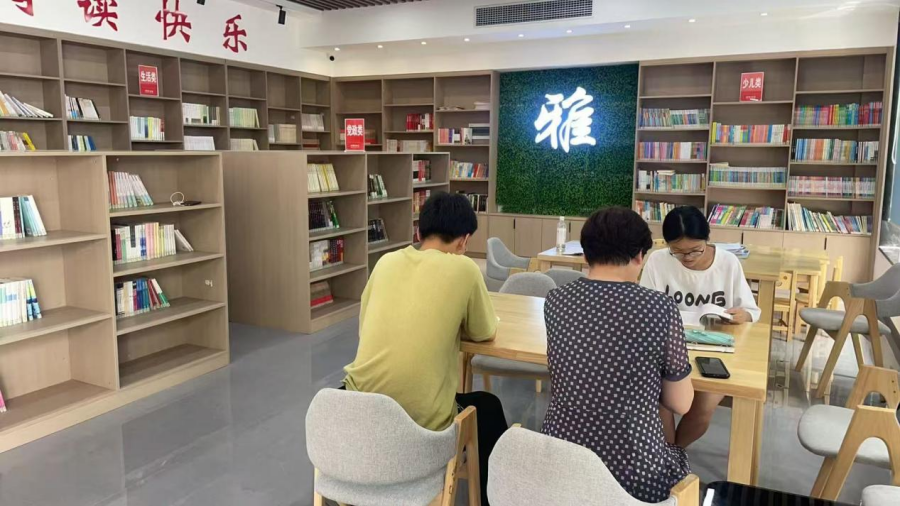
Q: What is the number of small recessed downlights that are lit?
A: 9